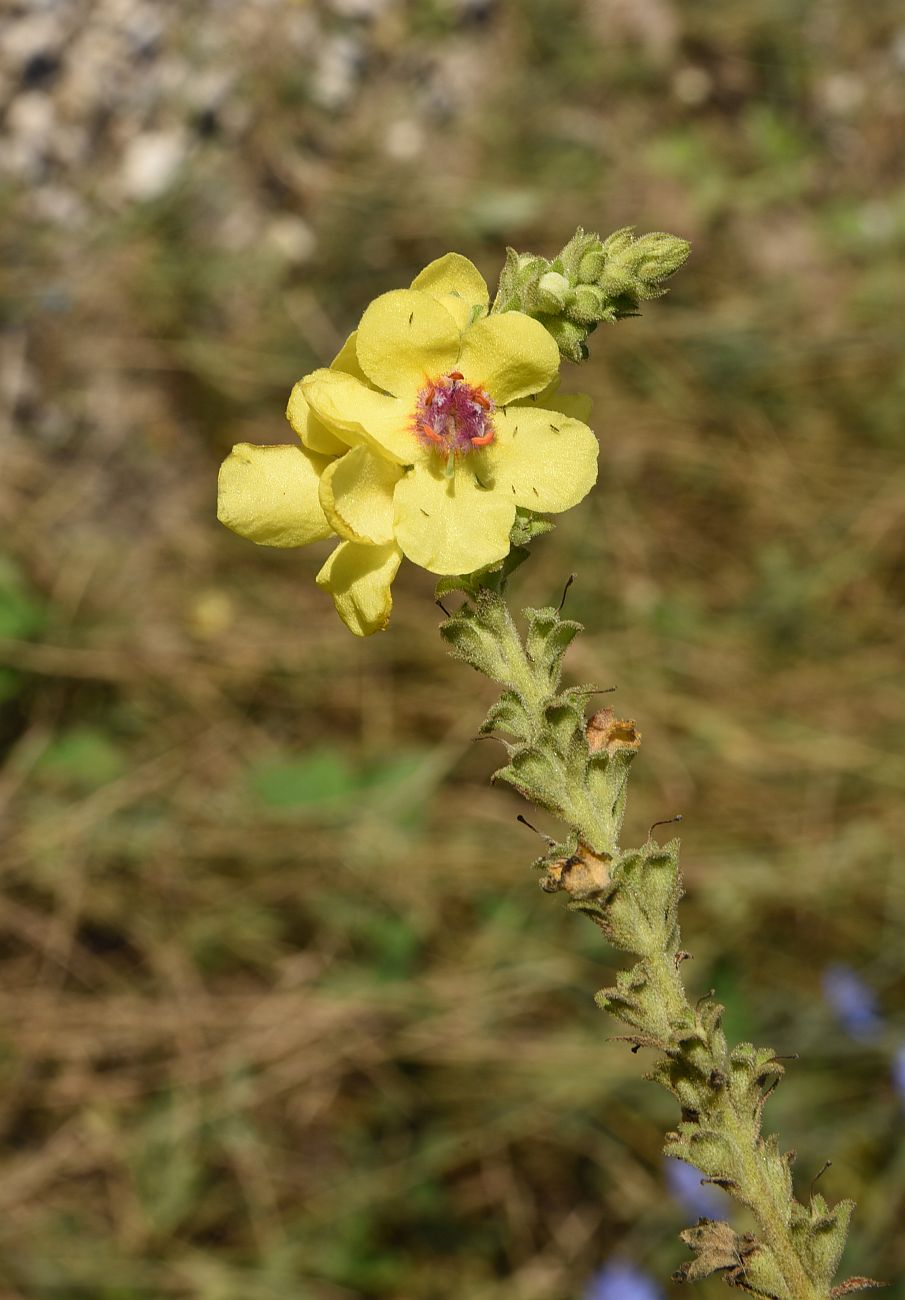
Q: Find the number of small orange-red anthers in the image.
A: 5